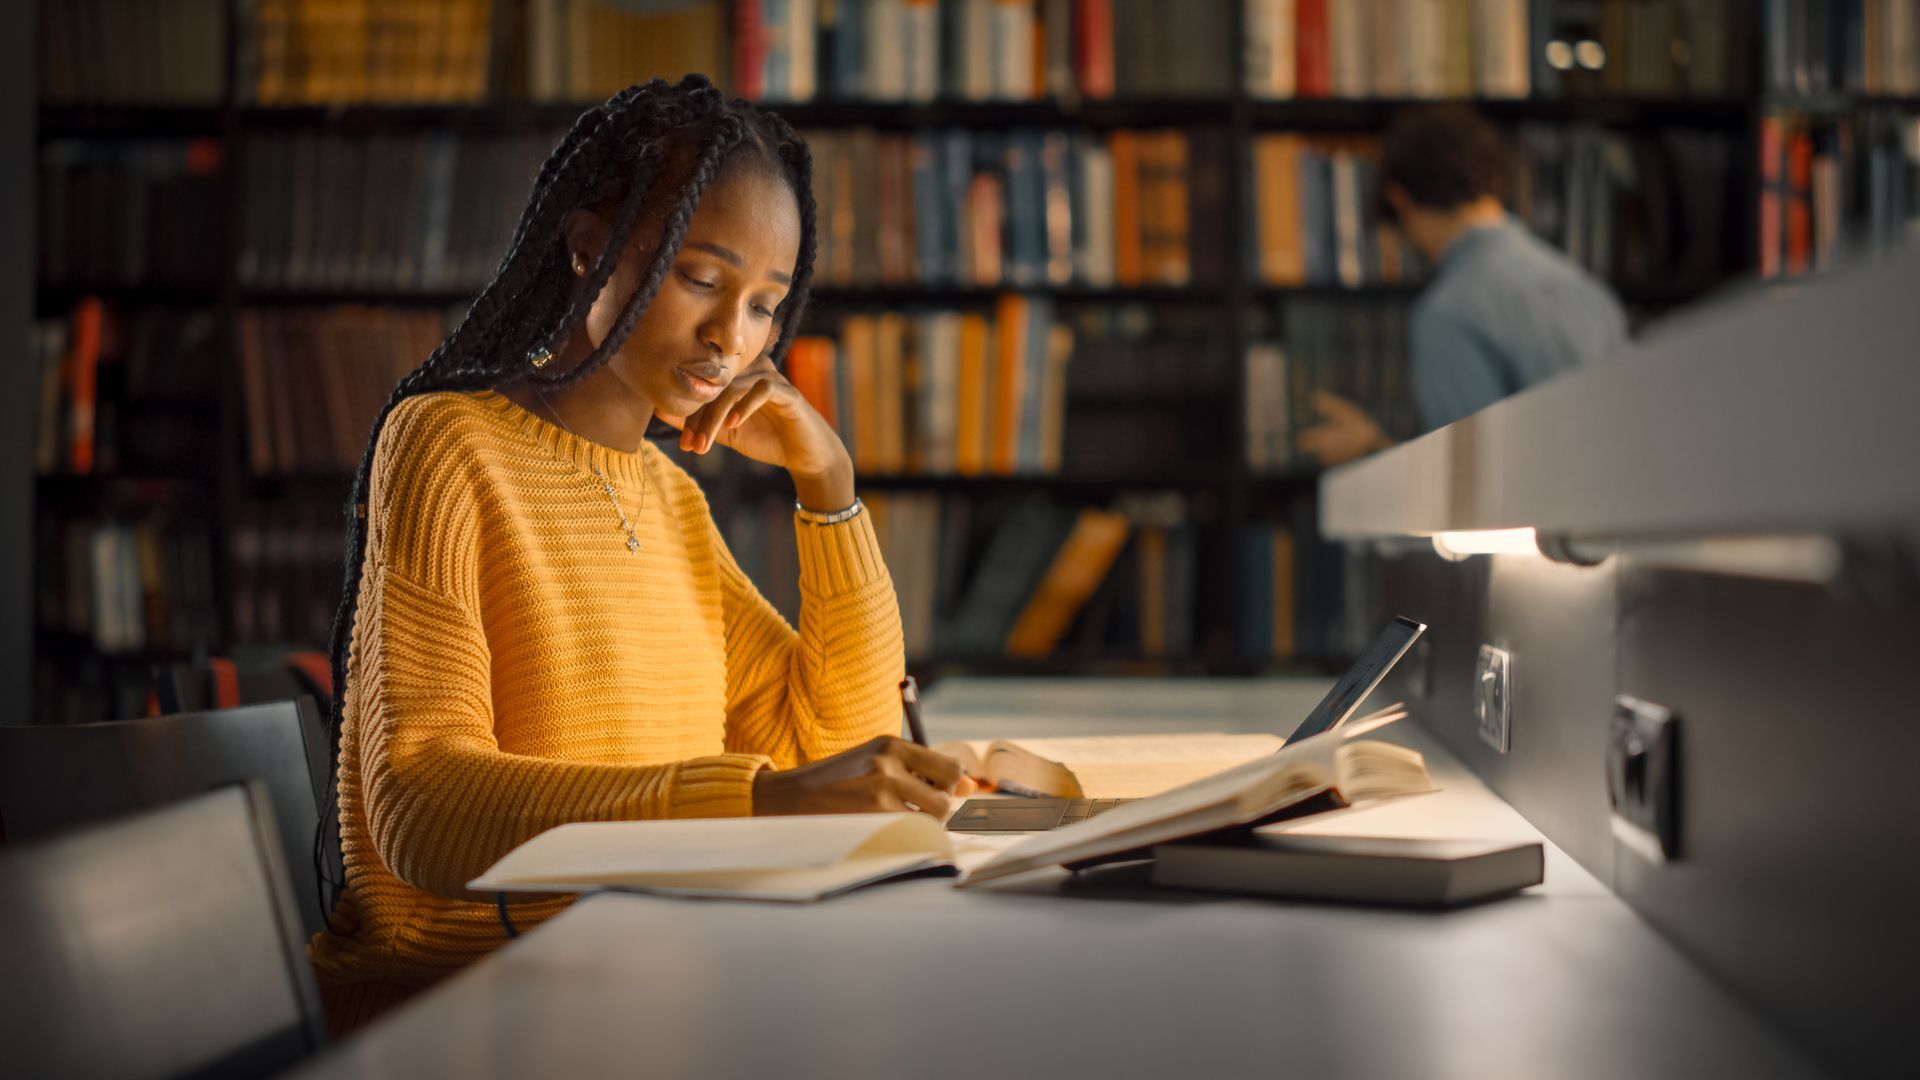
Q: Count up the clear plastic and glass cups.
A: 0